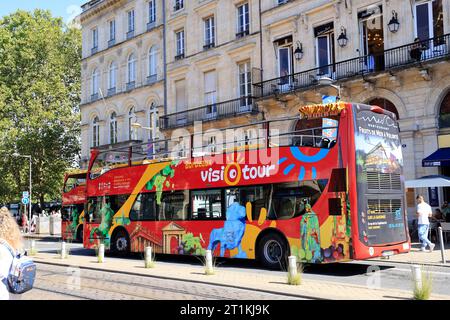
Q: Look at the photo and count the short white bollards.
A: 7